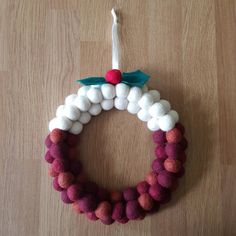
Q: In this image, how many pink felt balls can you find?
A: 0